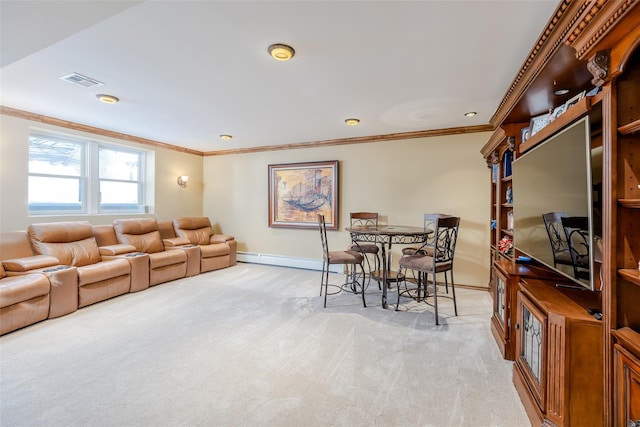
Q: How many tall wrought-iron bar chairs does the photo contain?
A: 4